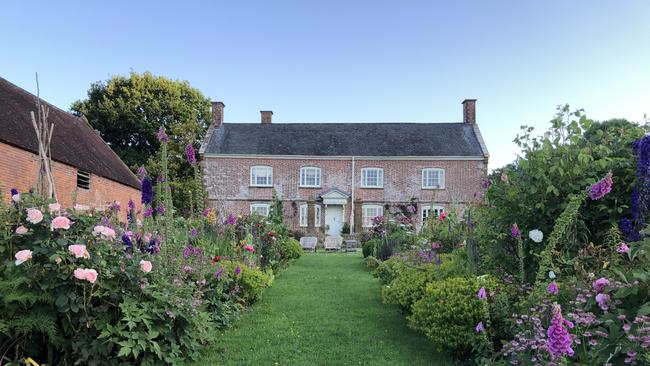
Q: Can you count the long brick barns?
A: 1